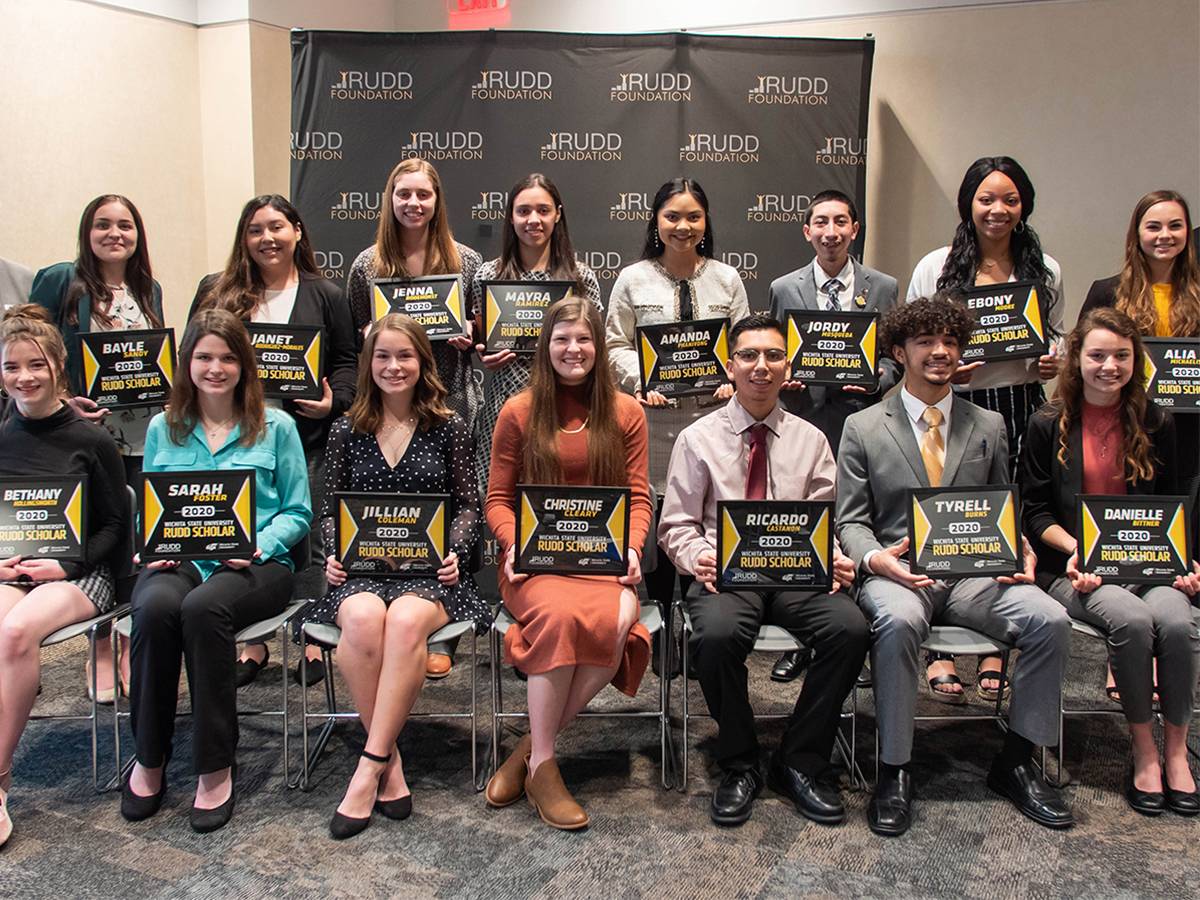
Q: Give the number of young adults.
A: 15